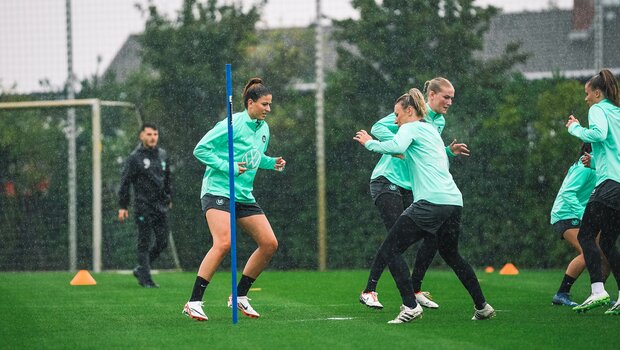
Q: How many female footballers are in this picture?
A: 5